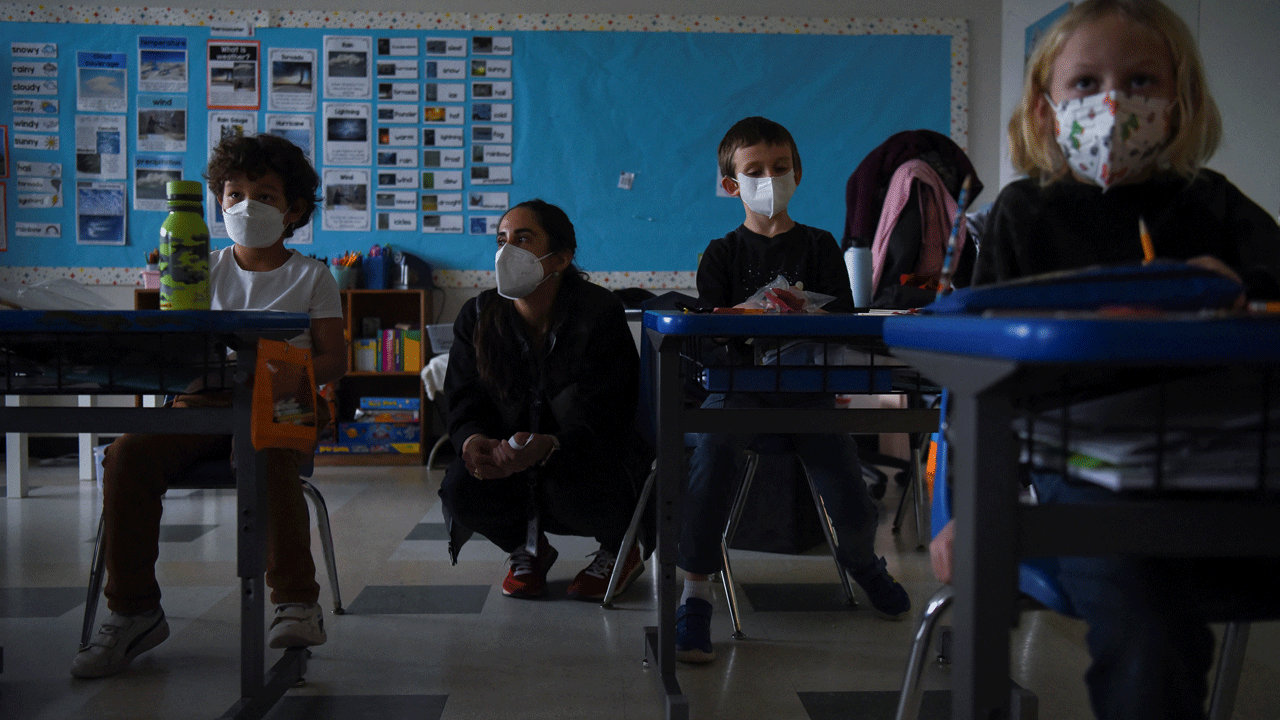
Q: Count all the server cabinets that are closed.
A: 0